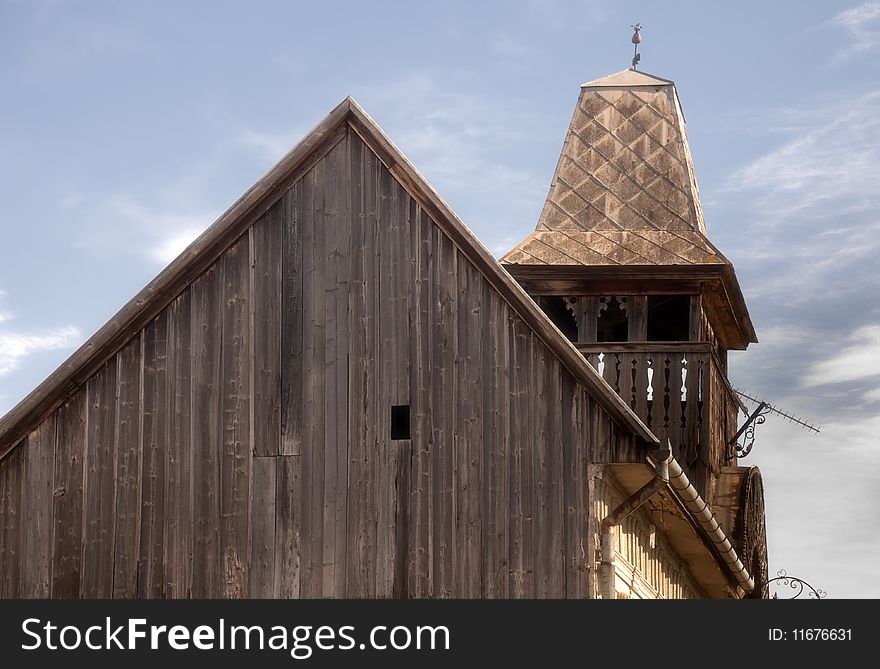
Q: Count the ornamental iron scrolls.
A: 2